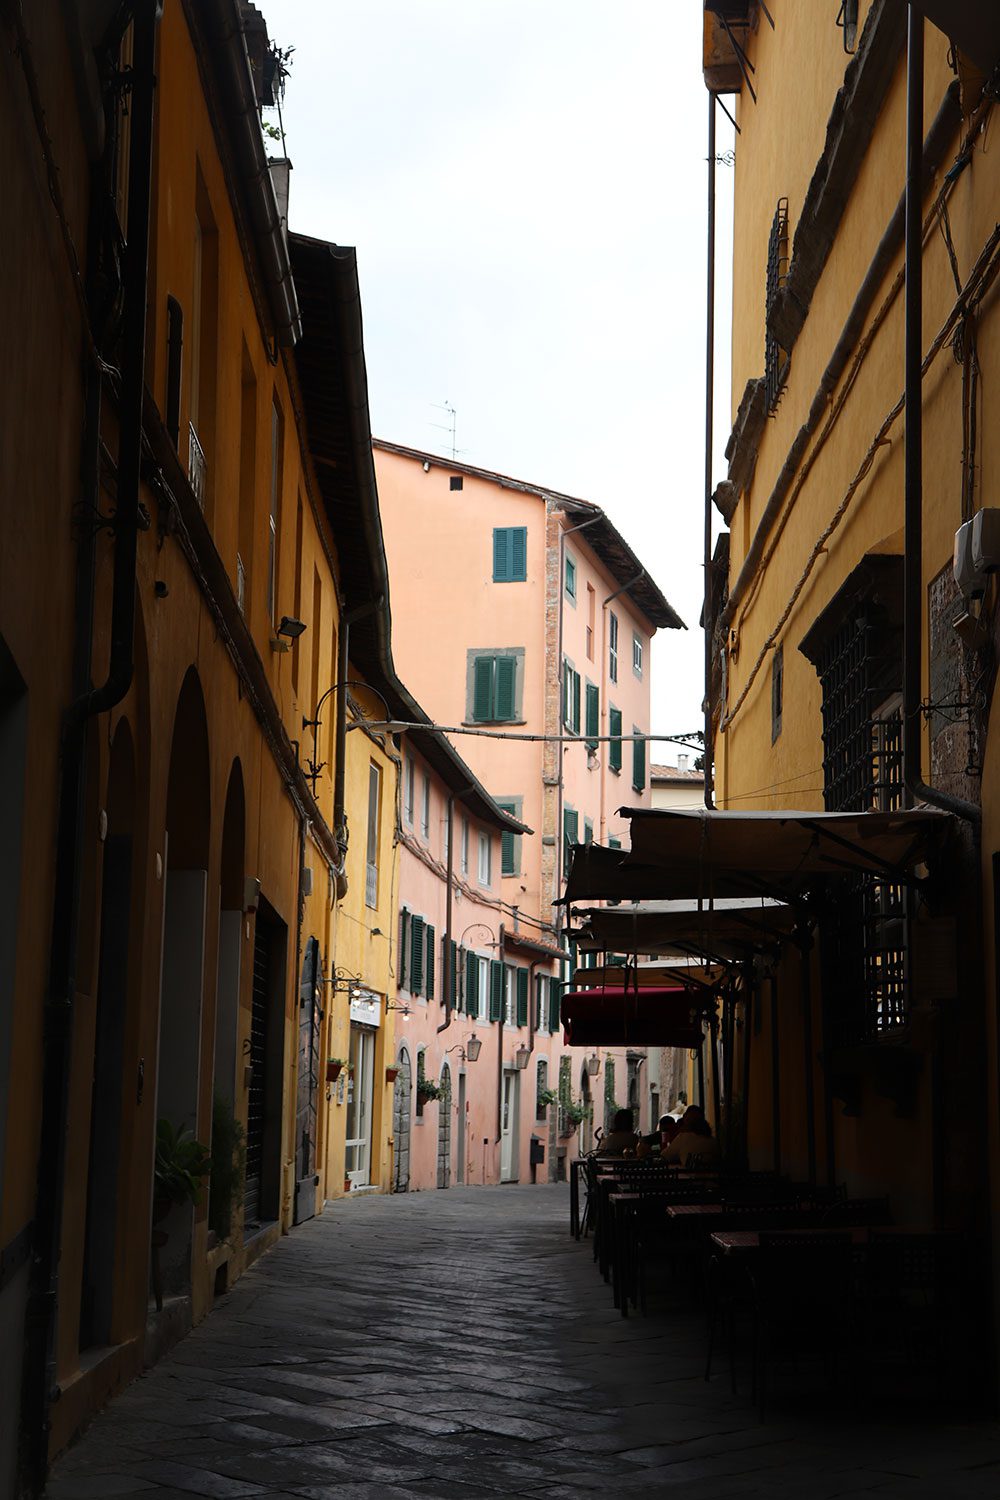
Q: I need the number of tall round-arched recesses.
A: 3